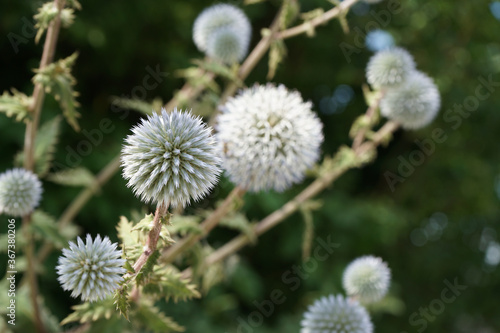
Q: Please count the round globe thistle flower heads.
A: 10